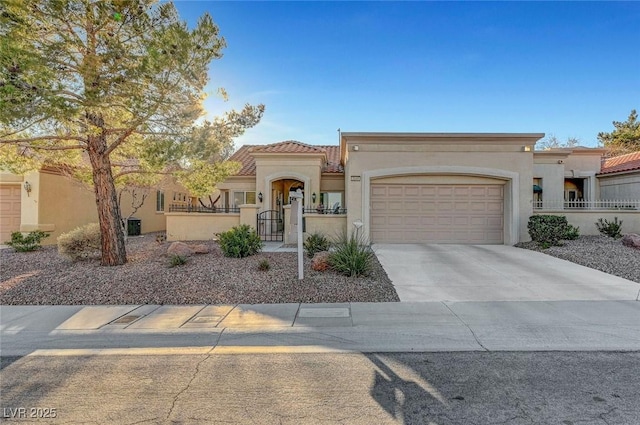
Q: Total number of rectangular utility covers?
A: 3